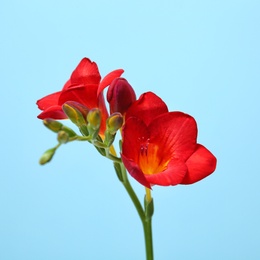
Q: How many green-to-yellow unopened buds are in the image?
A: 6